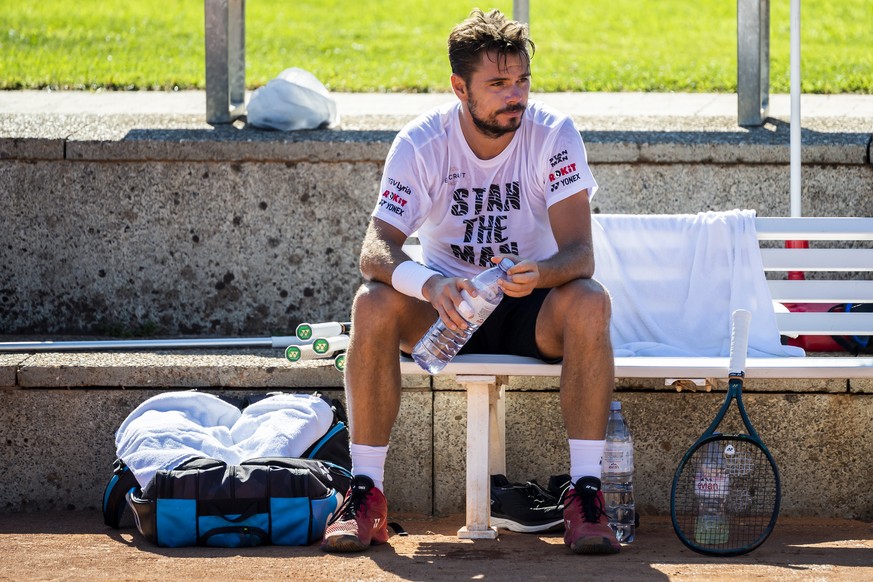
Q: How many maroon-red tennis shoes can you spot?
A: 2